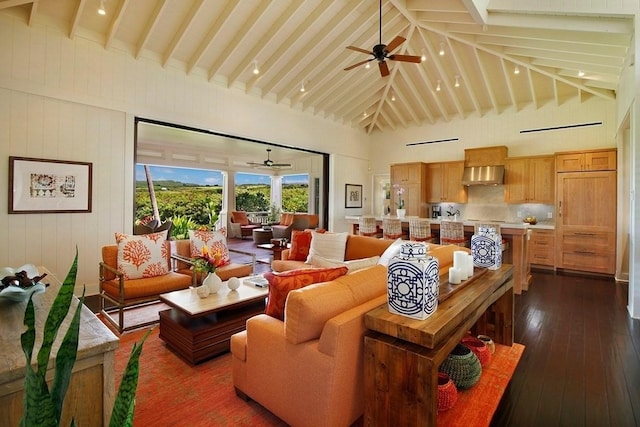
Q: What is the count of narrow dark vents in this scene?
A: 2